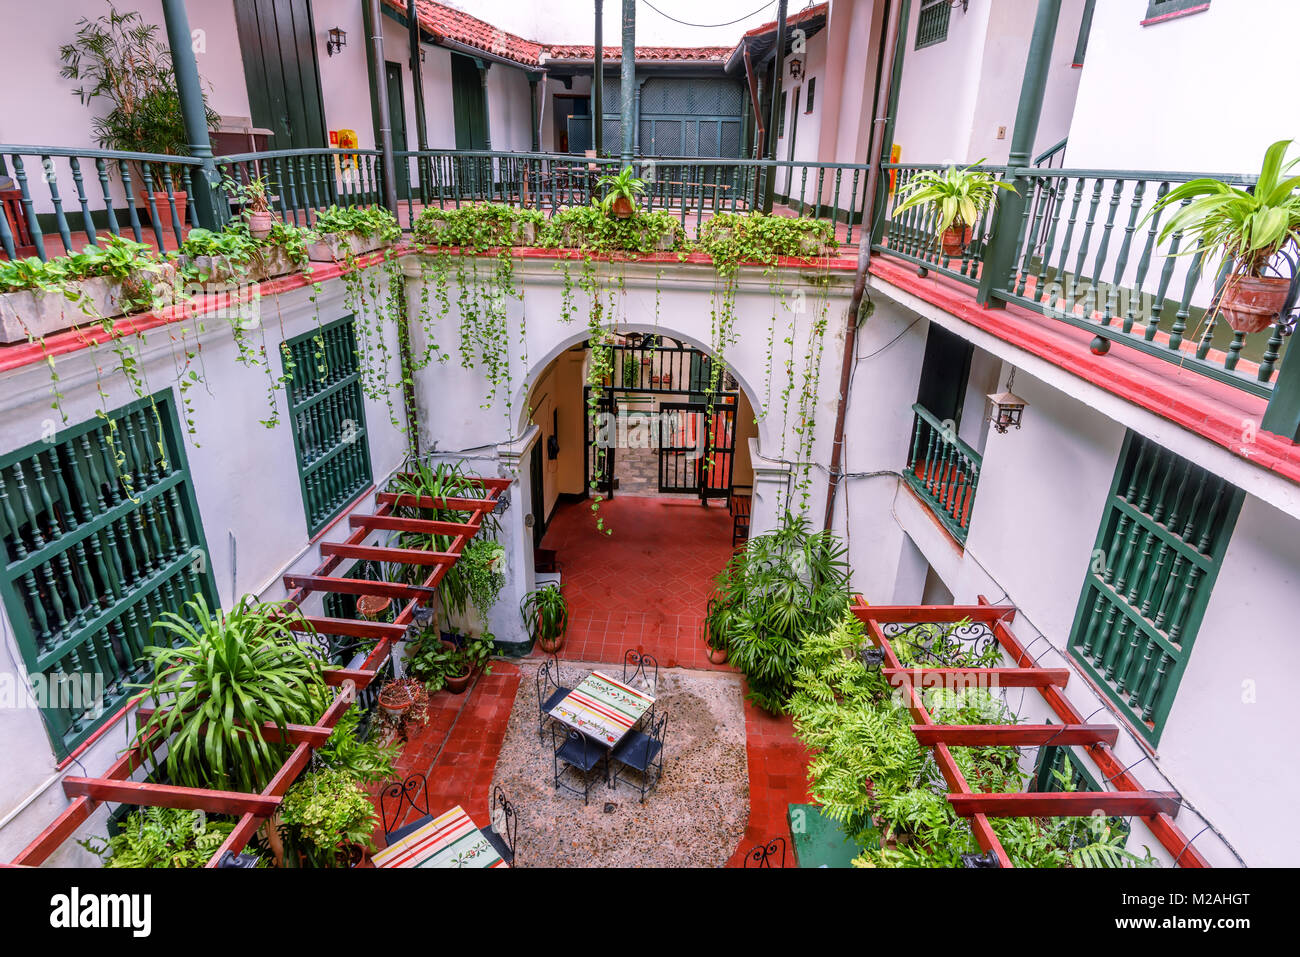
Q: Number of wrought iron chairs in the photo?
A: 7